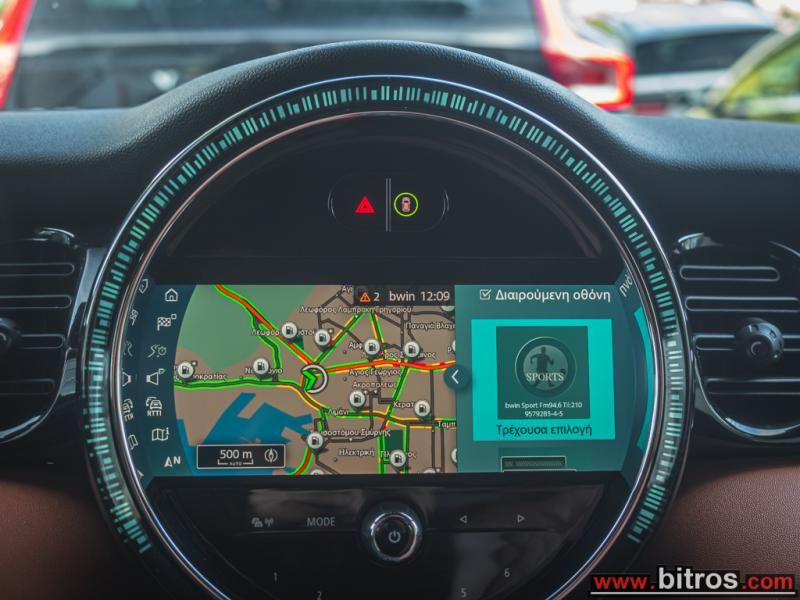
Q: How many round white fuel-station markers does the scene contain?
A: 10